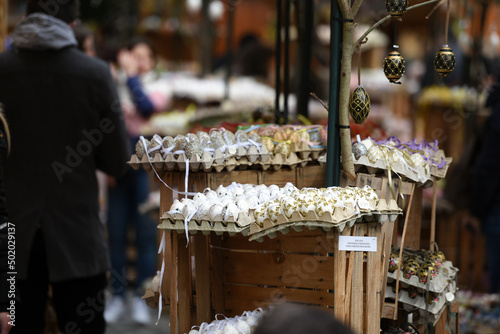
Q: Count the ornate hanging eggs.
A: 4